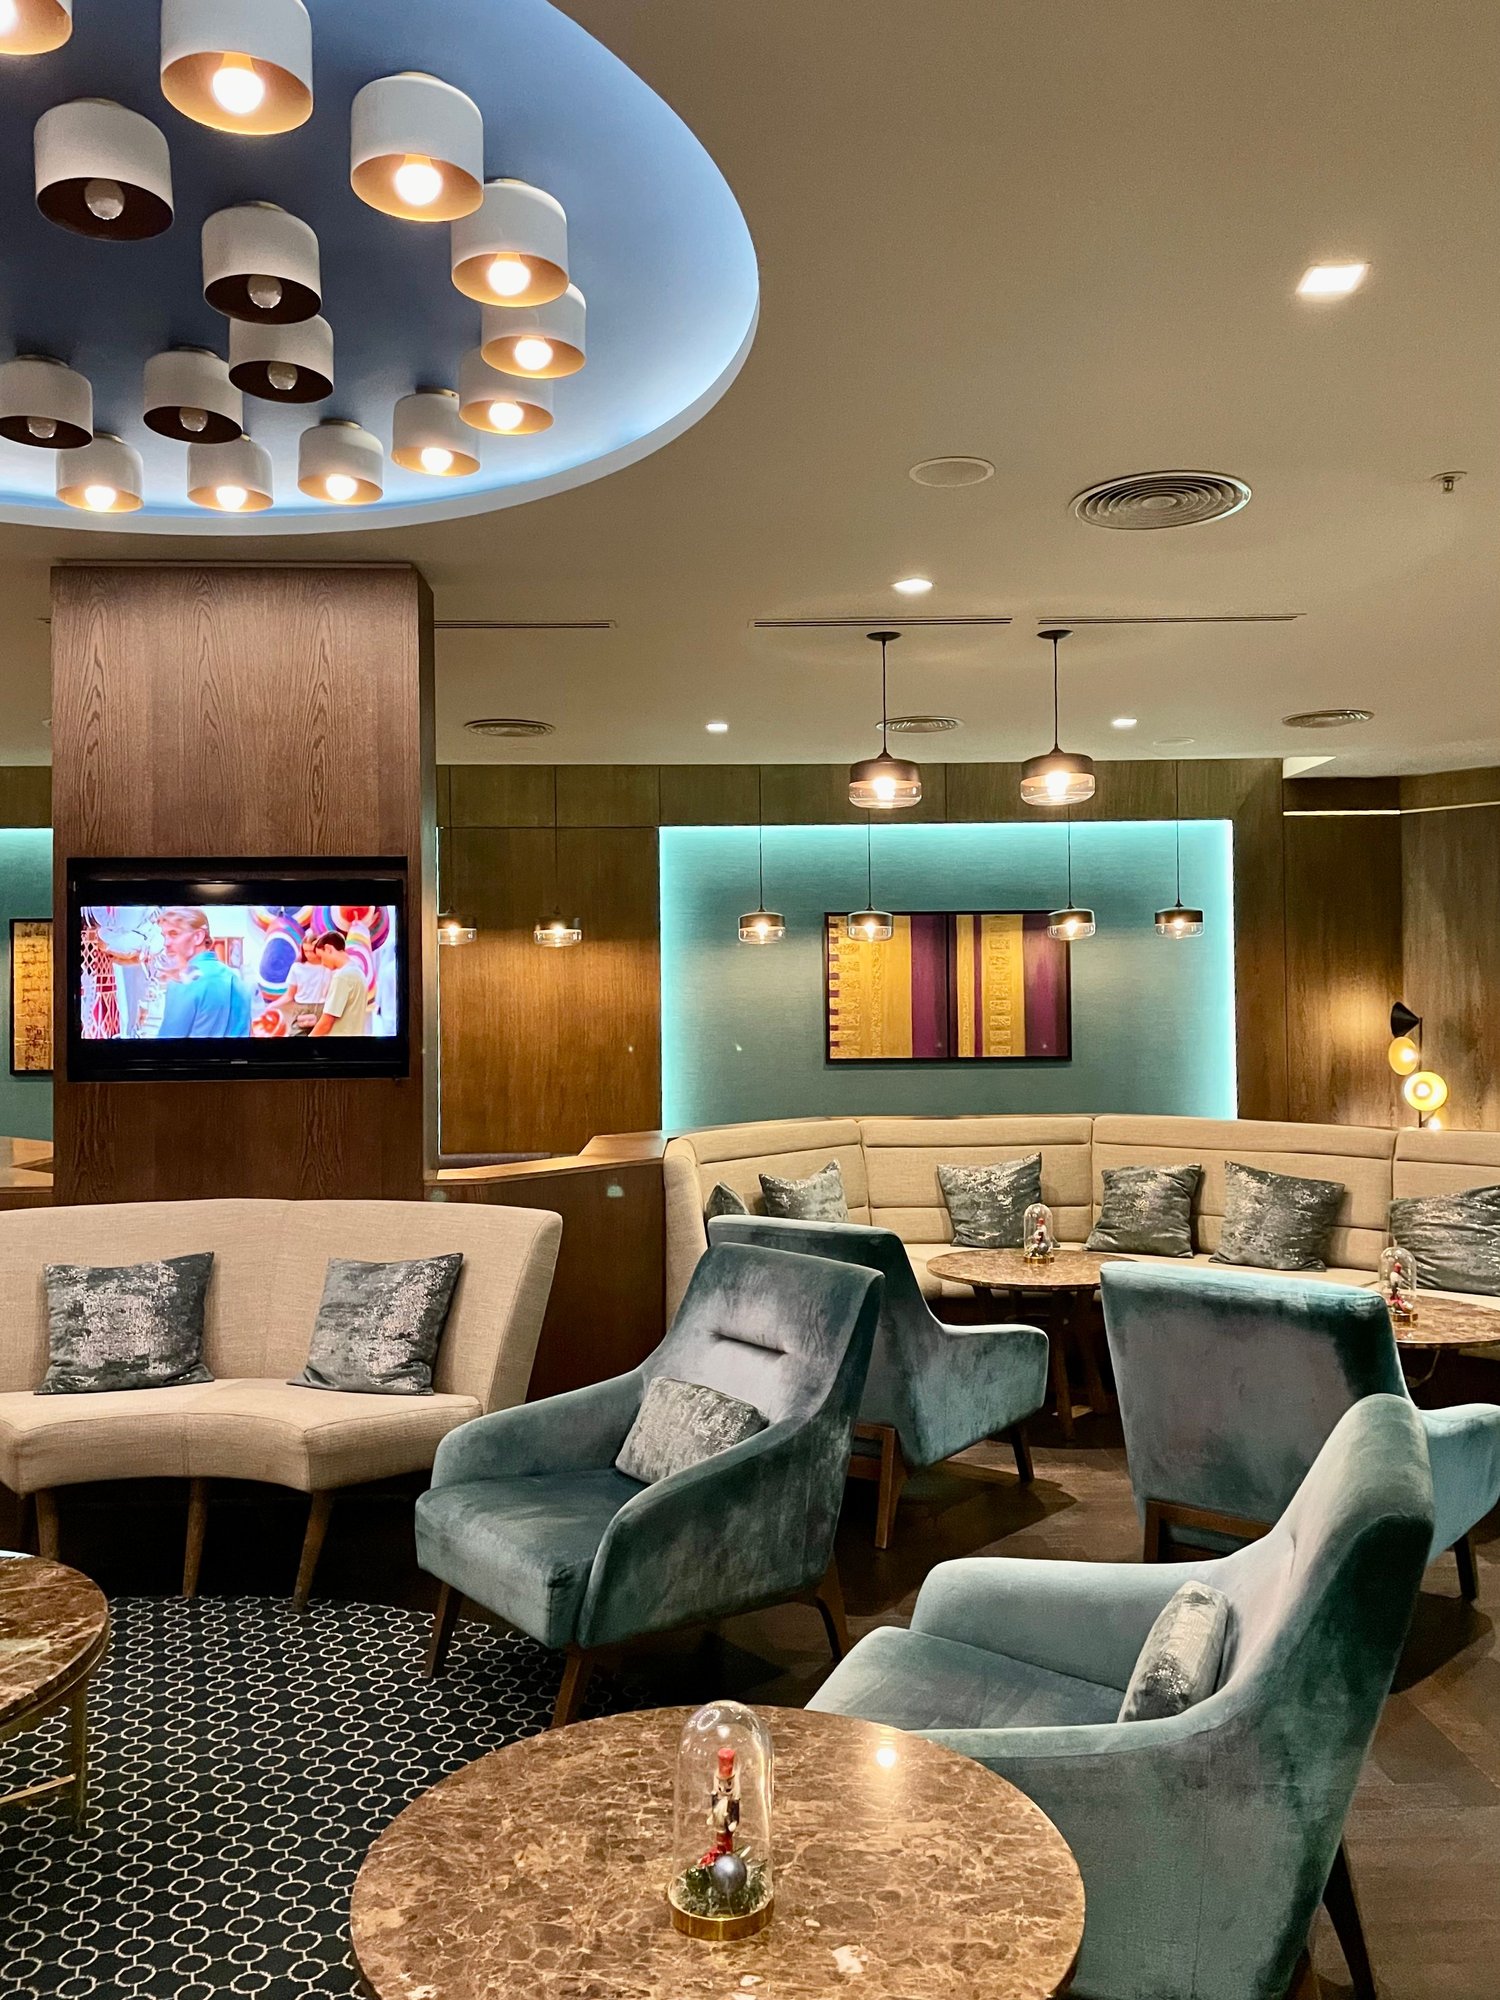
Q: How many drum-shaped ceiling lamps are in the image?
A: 15